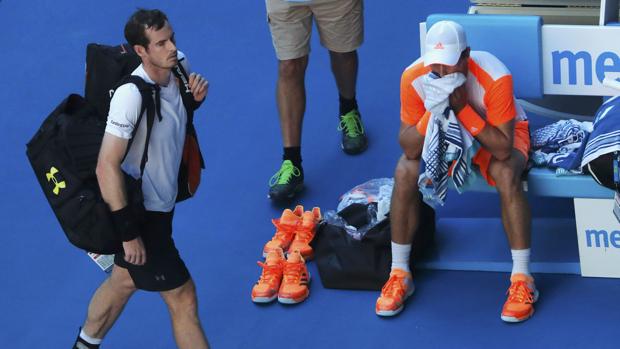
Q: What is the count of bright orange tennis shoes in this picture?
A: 6